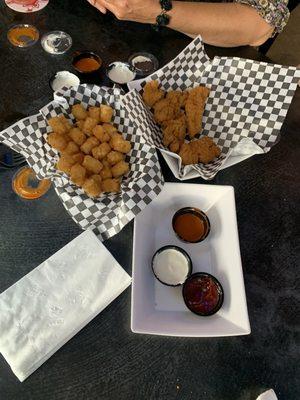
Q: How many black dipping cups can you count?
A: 6